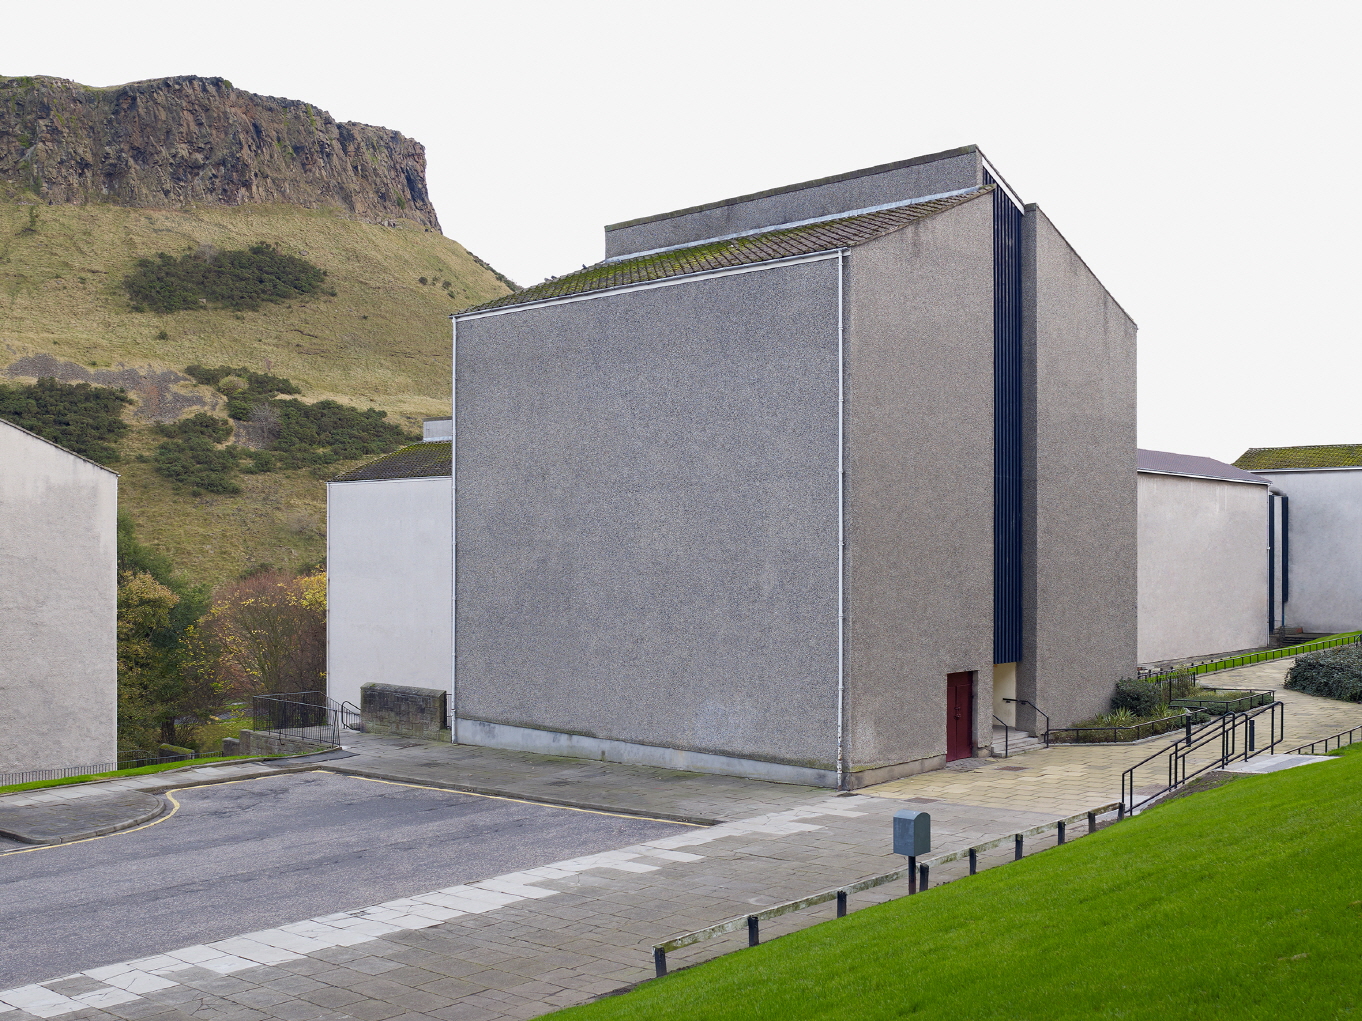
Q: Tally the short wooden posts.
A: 9